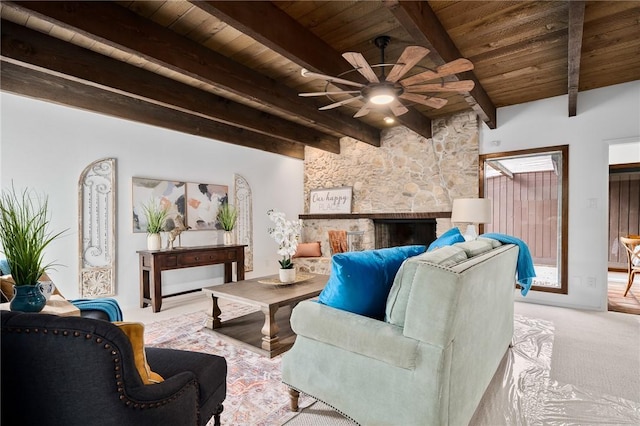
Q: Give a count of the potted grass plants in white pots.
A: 2